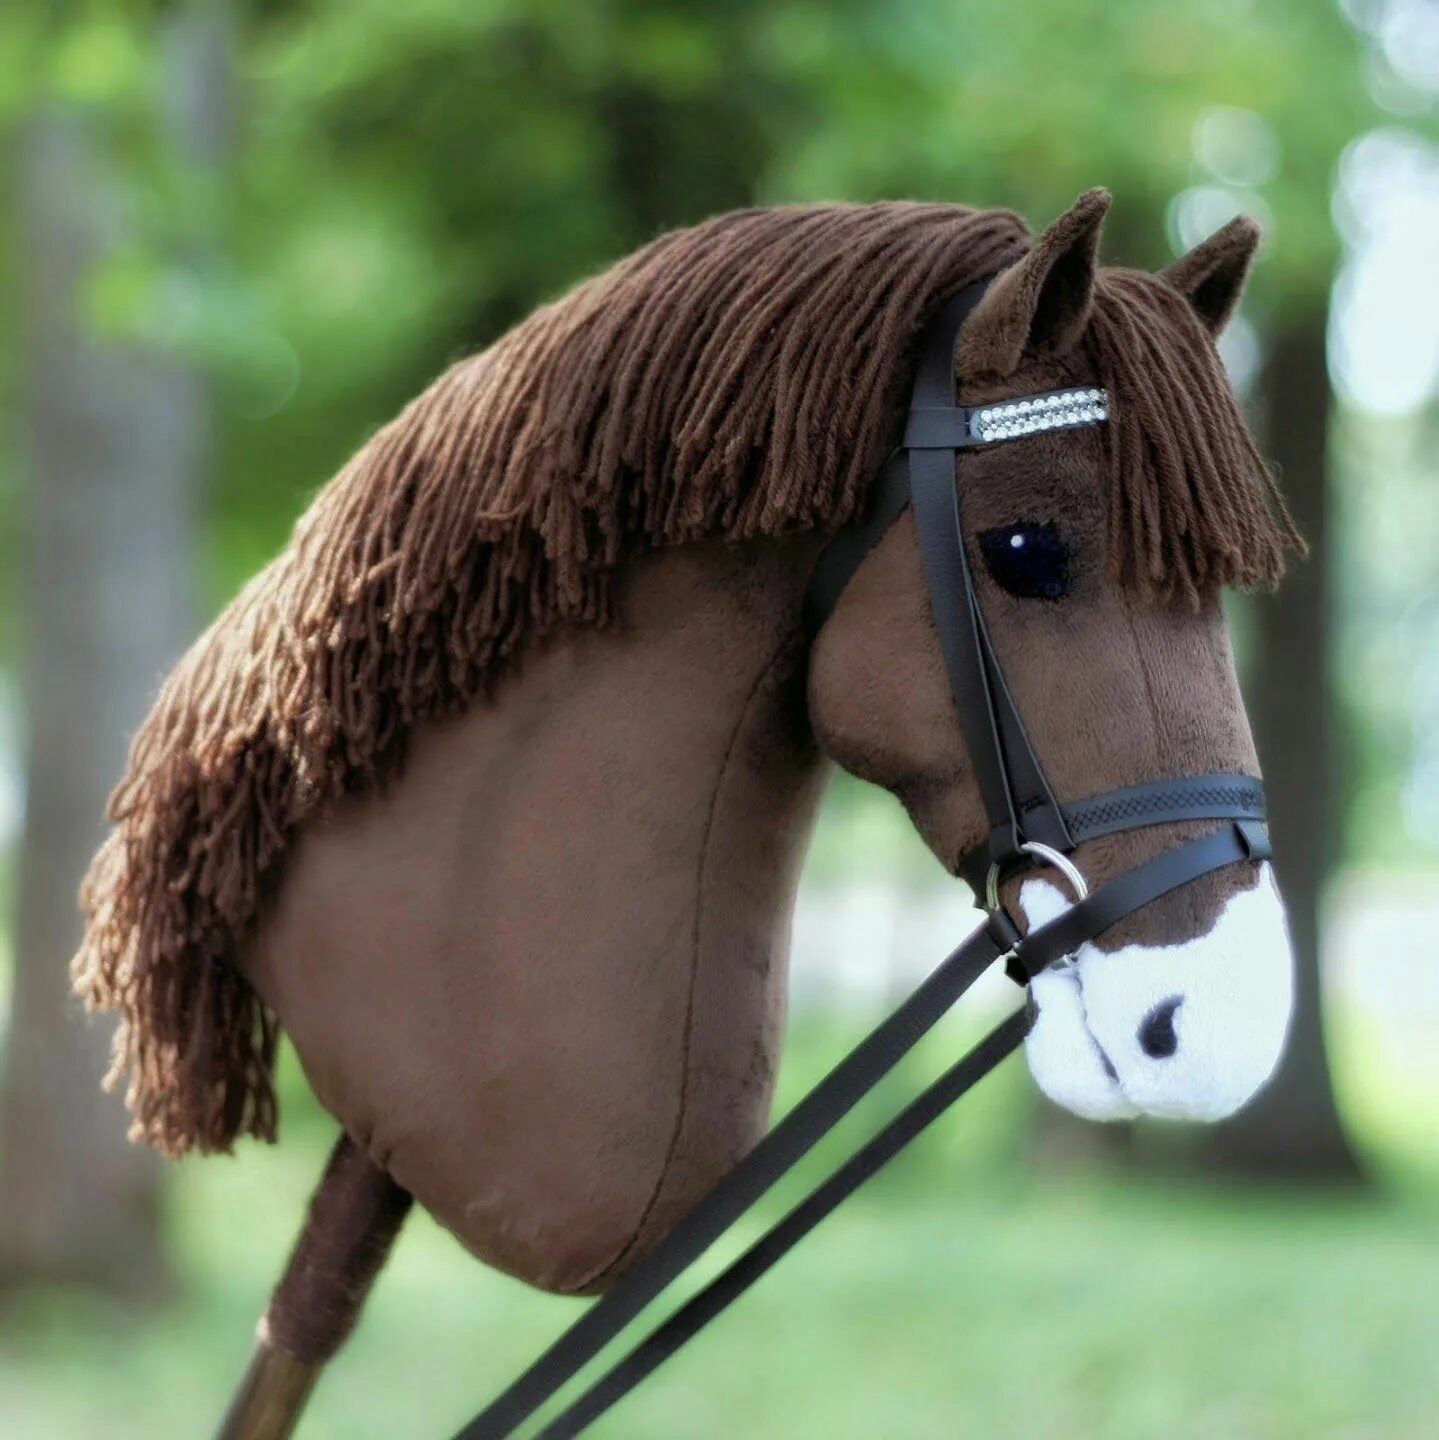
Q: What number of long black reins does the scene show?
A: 2